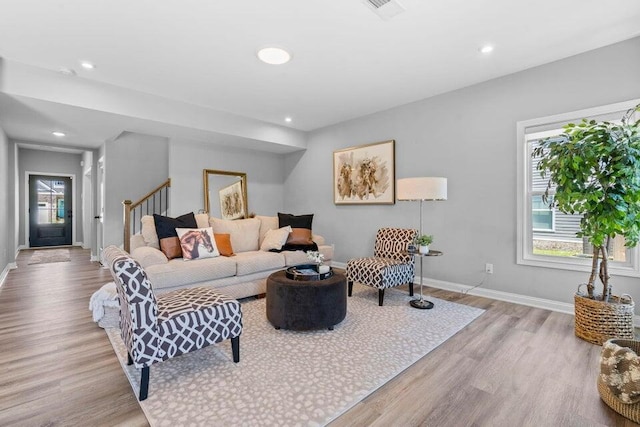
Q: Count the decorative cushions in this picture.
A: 5